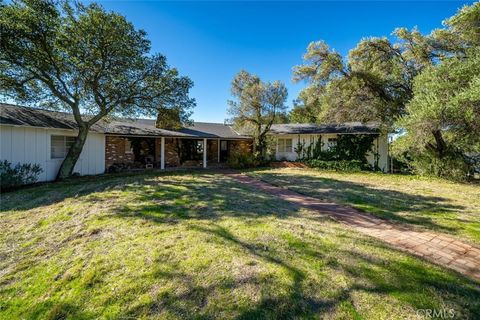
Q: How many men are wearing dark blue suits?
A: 0